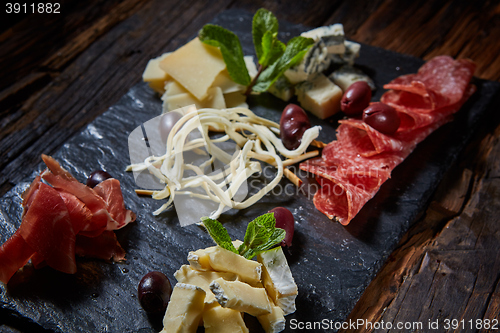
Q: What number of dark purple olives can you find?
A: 7